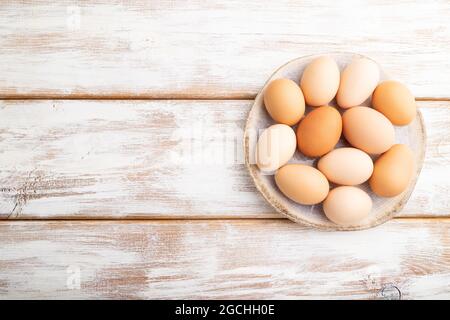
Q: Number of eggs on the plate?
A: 11